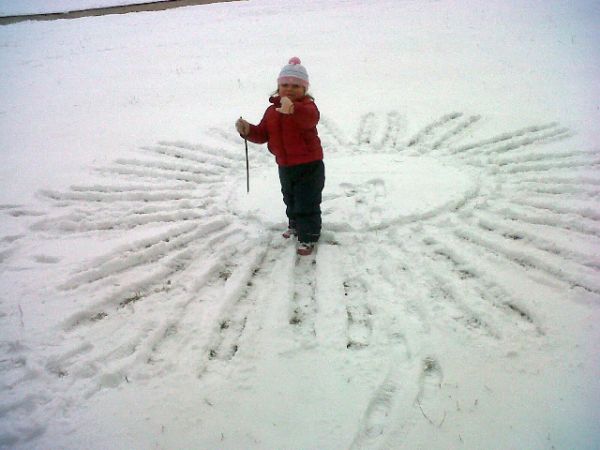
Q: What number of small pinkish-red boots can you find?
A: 2